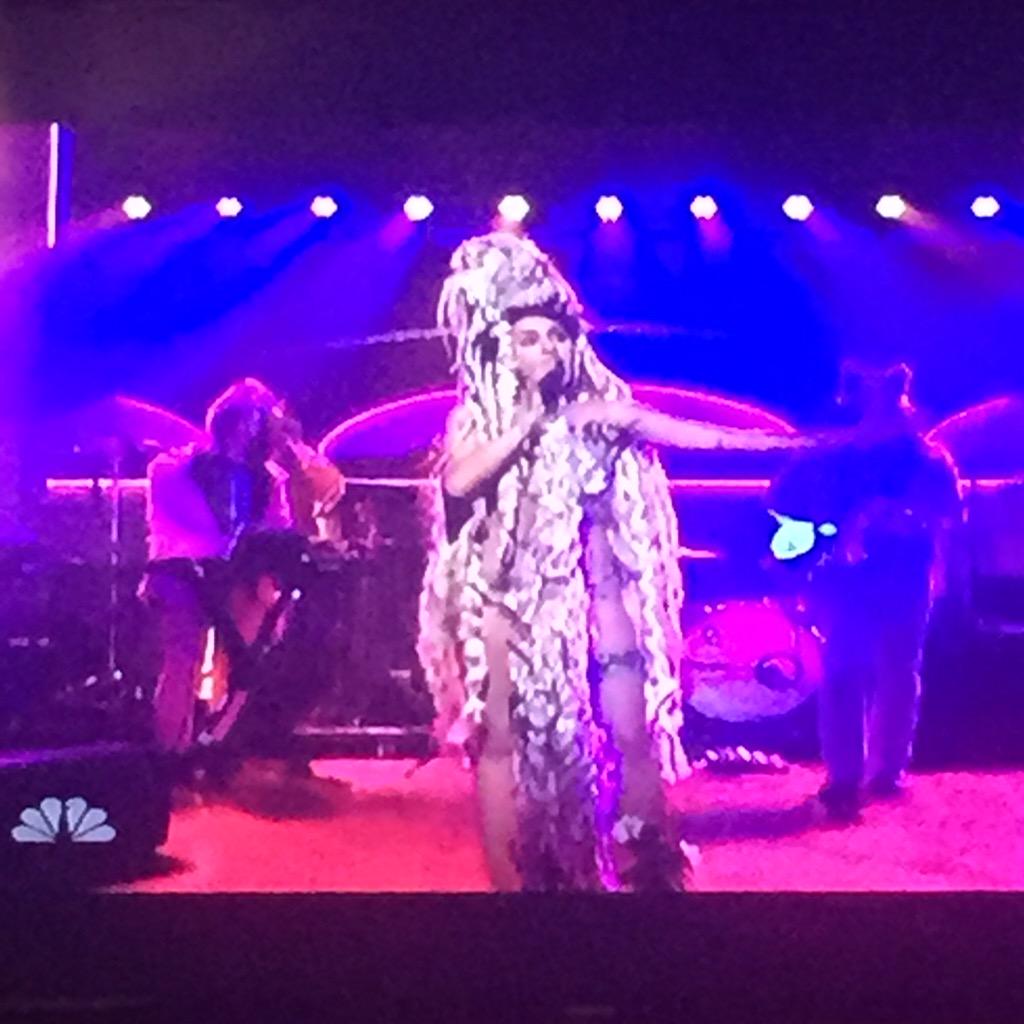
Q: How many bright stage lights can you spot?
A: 10